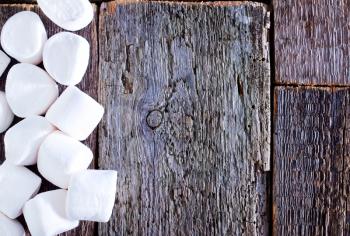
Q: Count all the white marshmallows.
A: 13